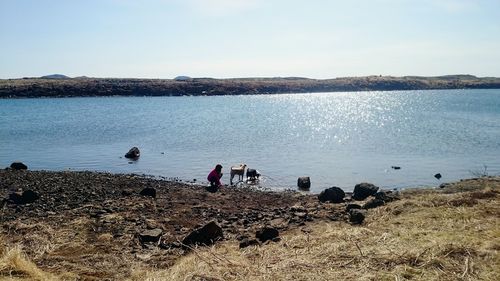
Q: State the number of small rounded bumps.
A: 2